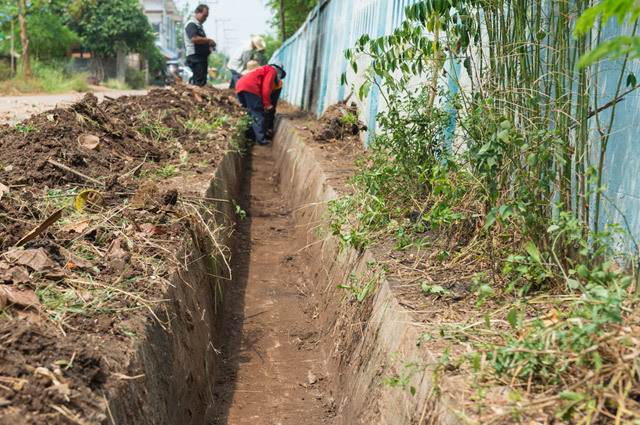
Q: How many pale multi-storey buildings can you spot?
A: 1